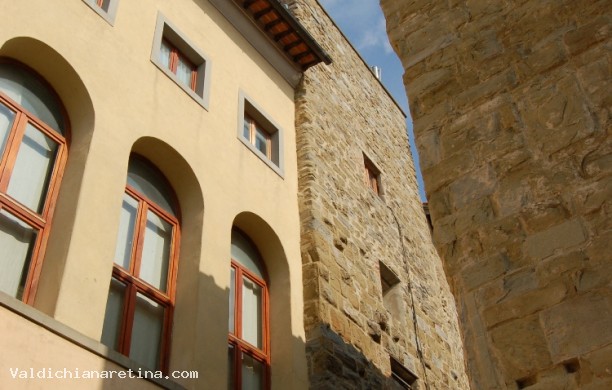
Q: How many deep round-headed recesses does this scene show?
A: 3